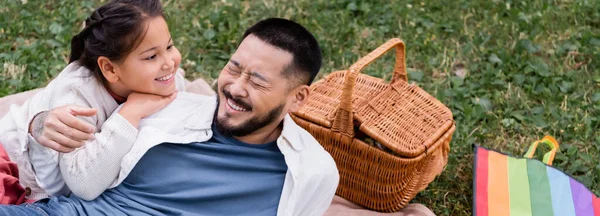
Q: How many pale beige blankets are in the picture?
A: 1